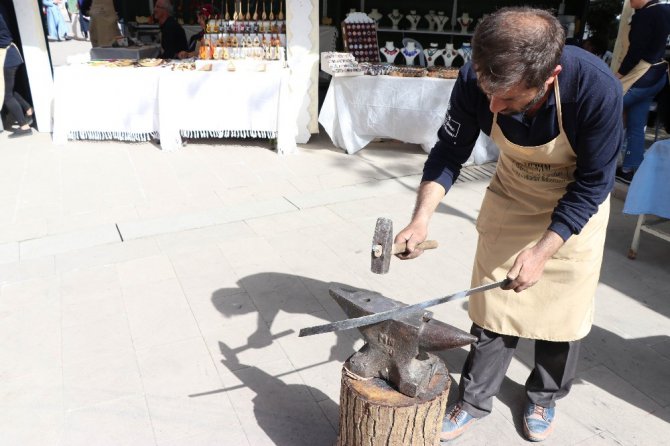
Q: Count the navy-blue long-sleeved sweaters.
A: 2